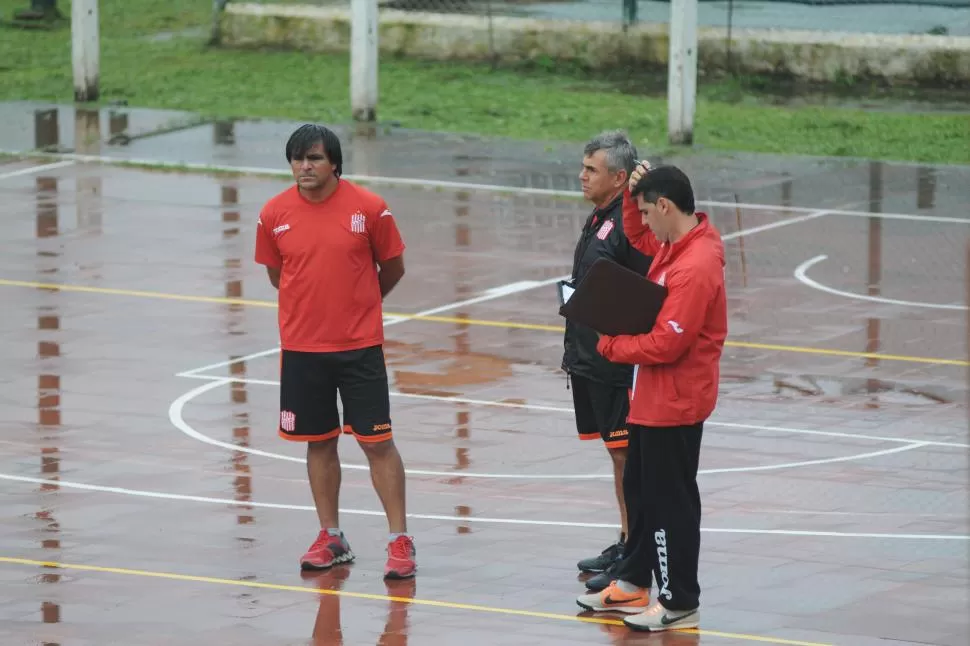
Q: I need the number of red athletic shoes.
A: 2